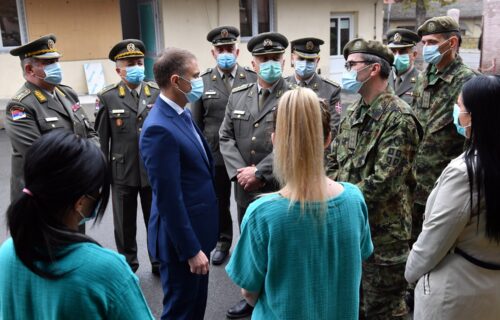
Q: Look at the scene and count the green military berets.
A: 2